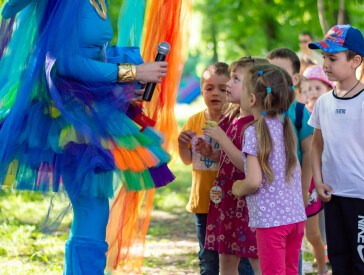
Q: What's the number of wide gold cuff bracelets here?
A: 1